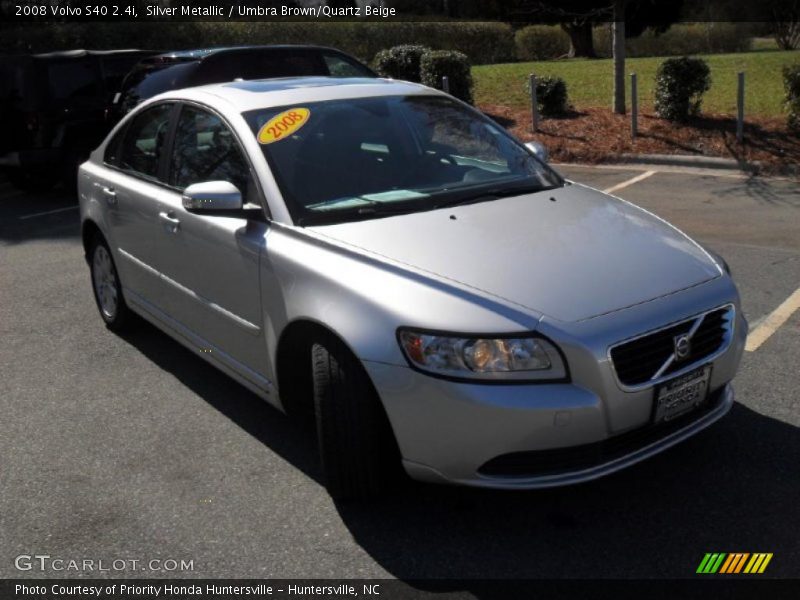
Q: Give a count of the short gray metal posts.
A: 4